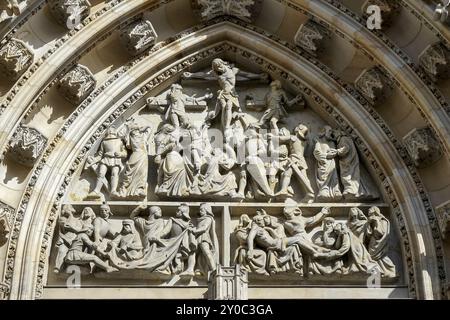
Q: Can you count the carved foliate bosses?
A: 13